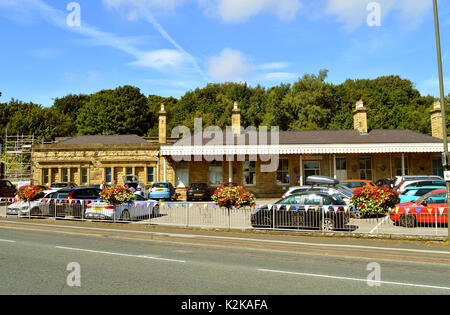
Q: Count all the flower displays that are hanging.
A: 4